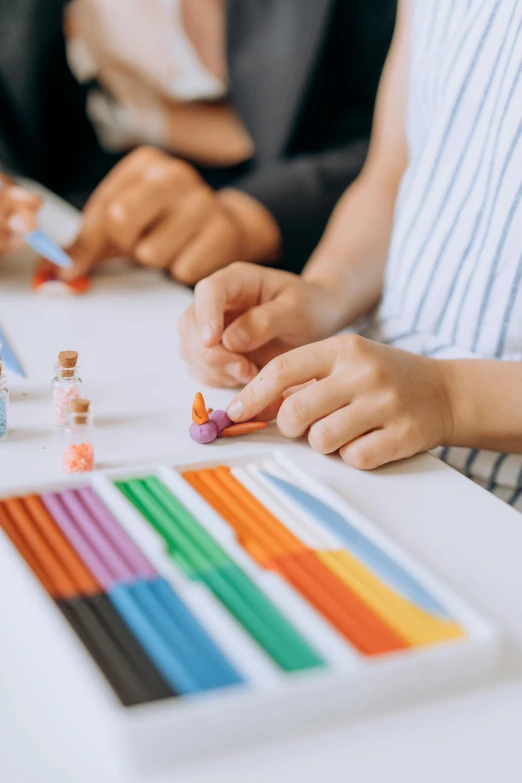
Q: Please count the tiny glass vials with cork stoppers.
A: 3